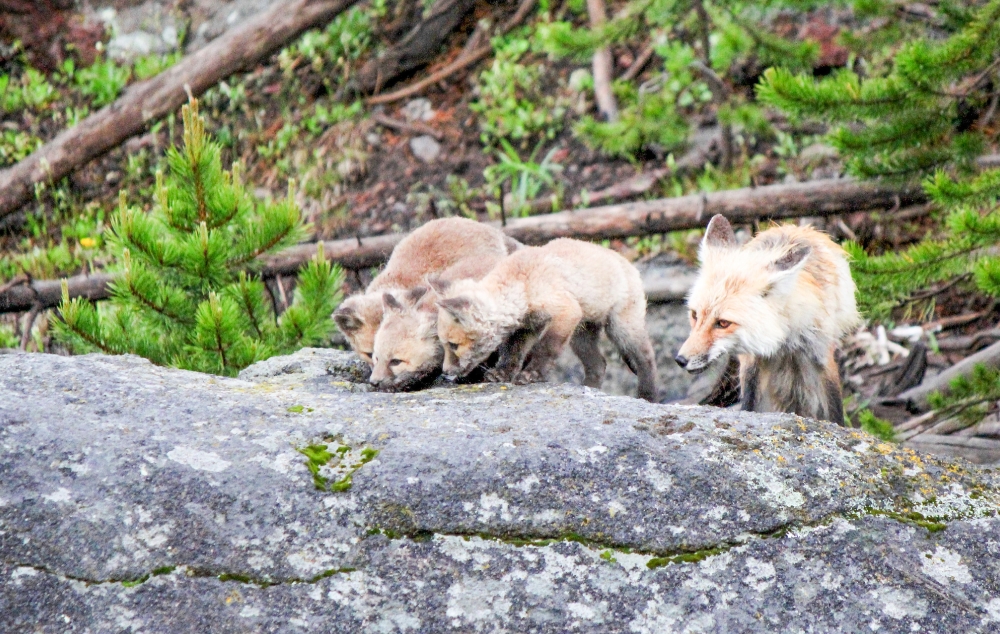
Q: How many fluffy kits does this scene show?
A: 3